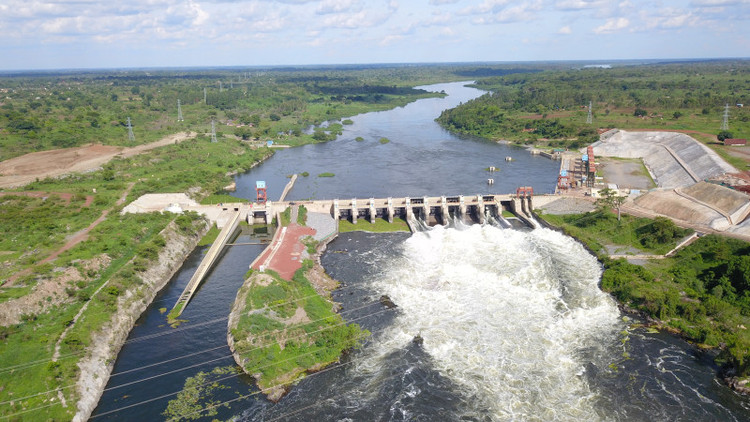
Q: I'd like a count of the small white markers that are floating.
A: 3